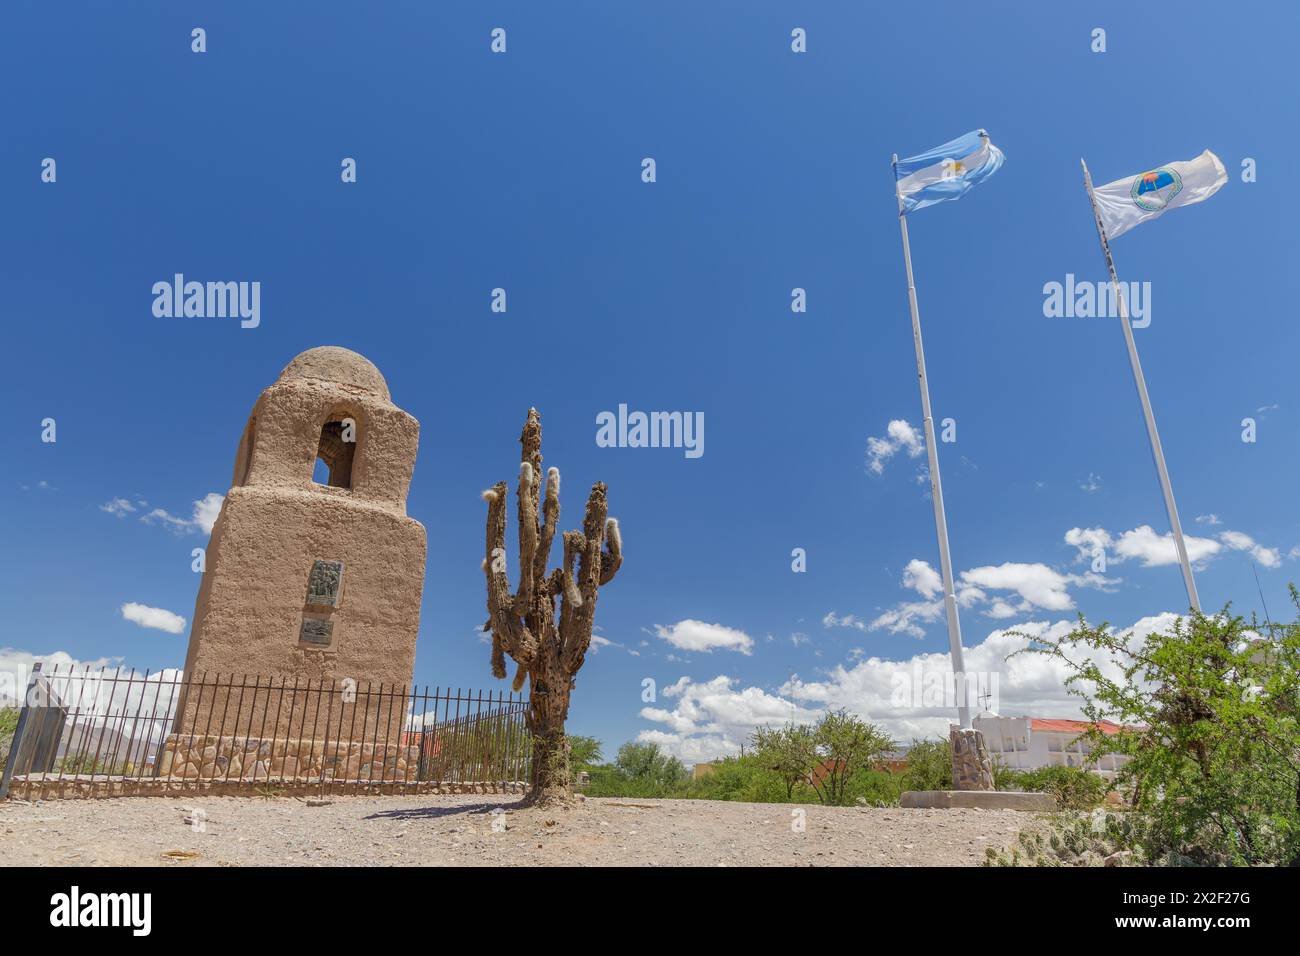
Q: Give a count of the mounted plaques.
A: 2